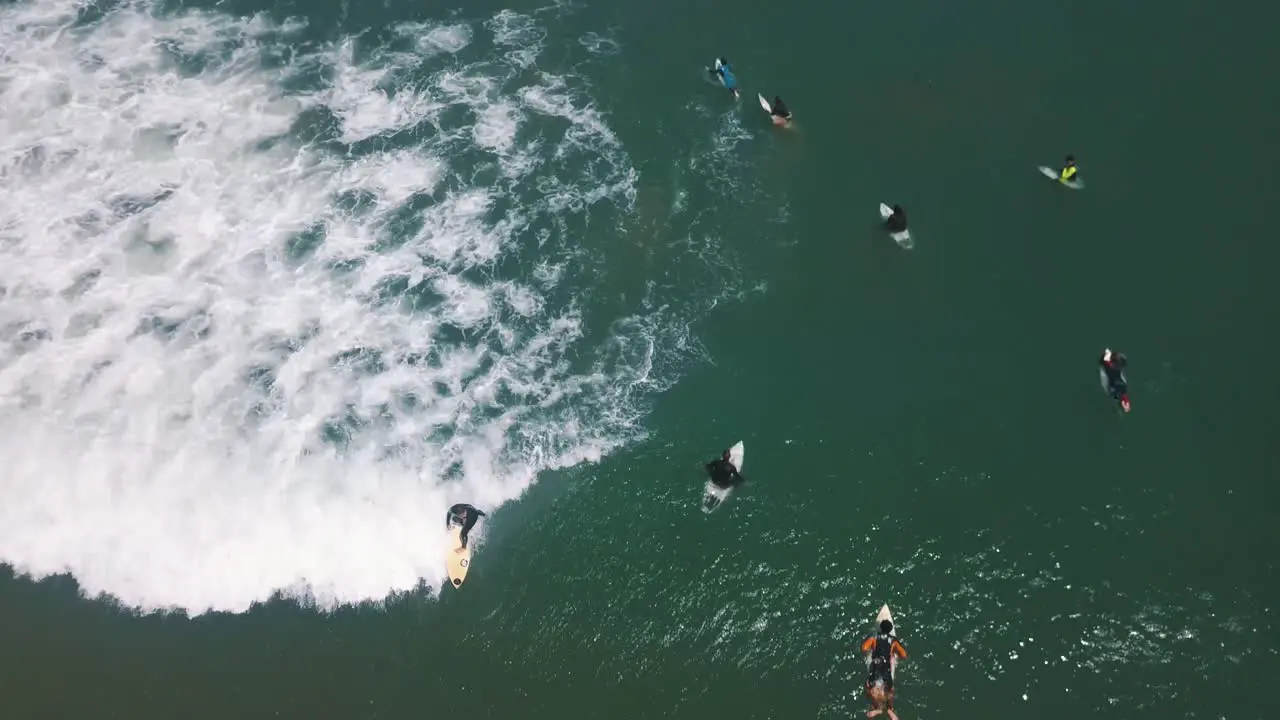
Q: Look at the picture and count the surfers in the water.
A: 8